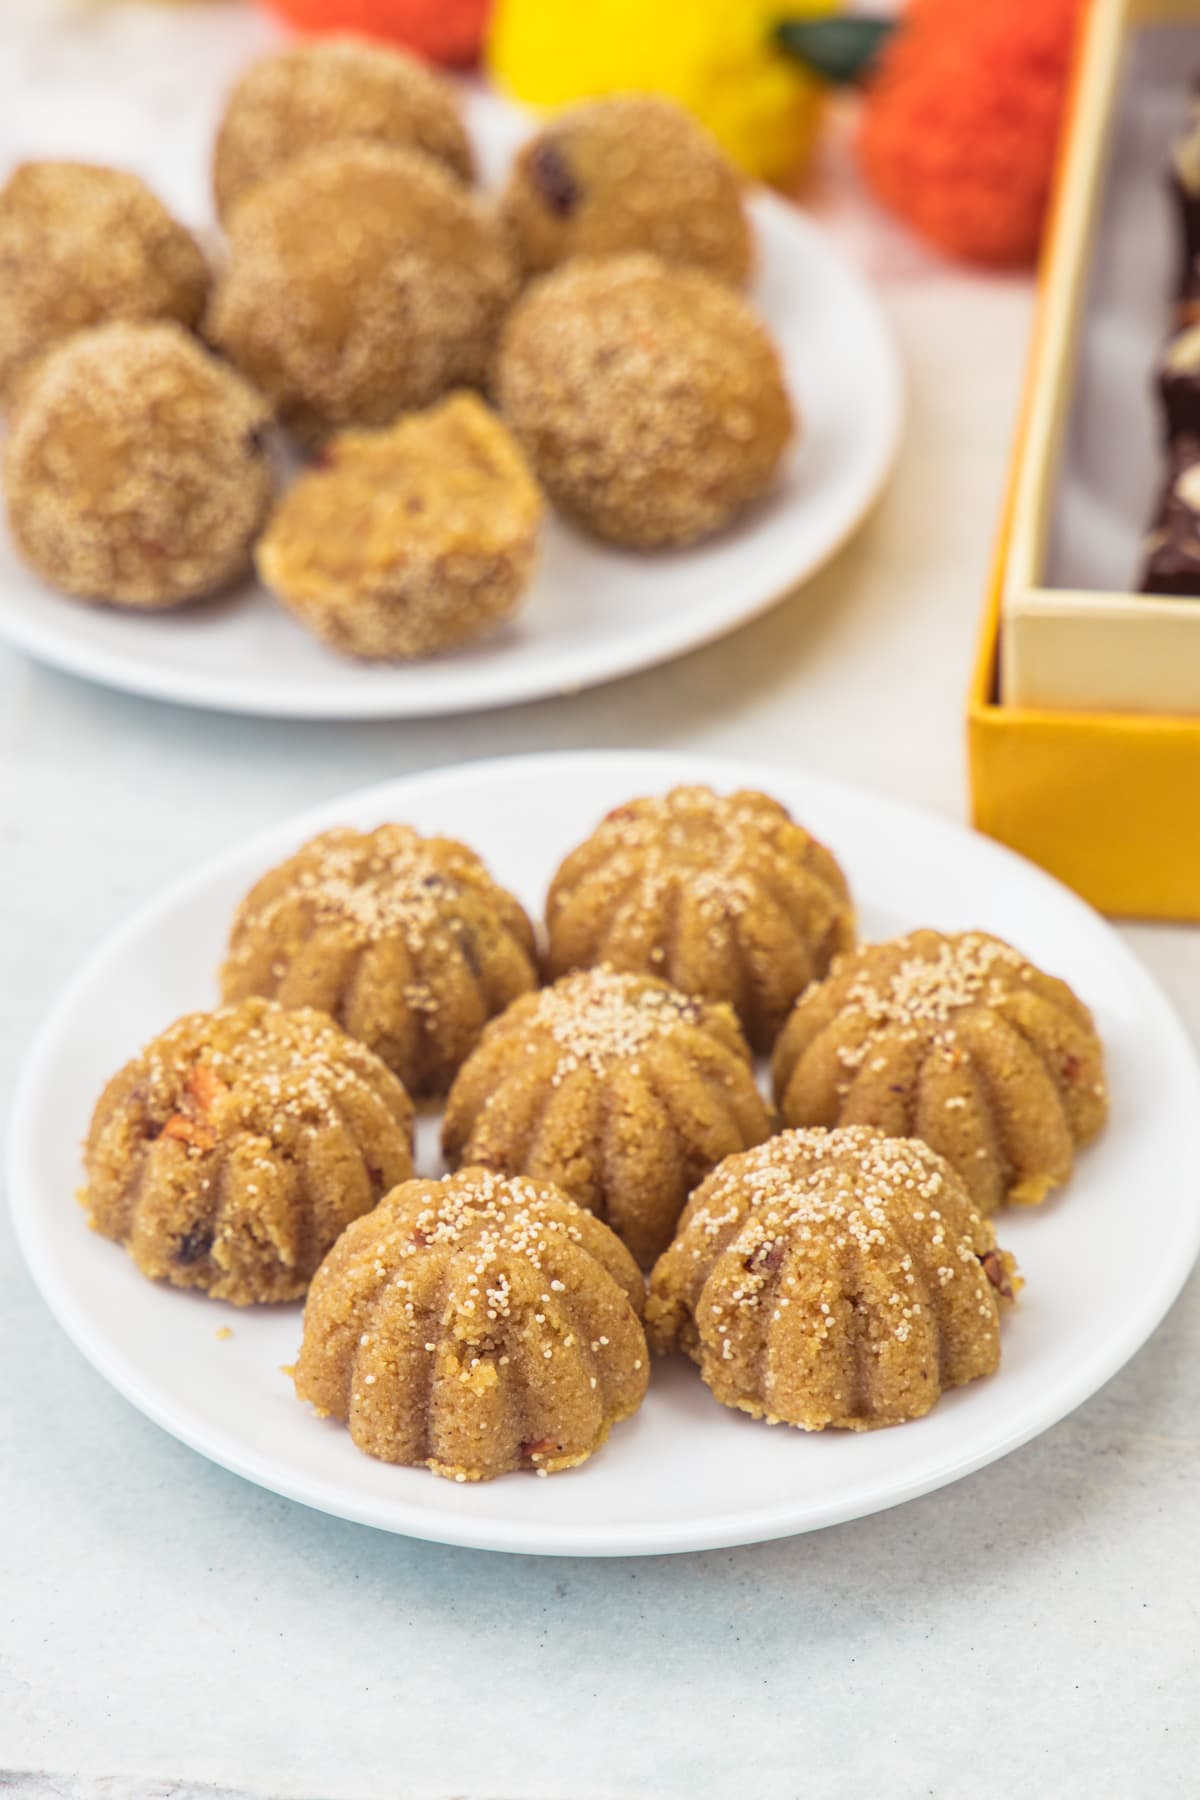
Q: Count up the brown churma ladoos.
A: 14